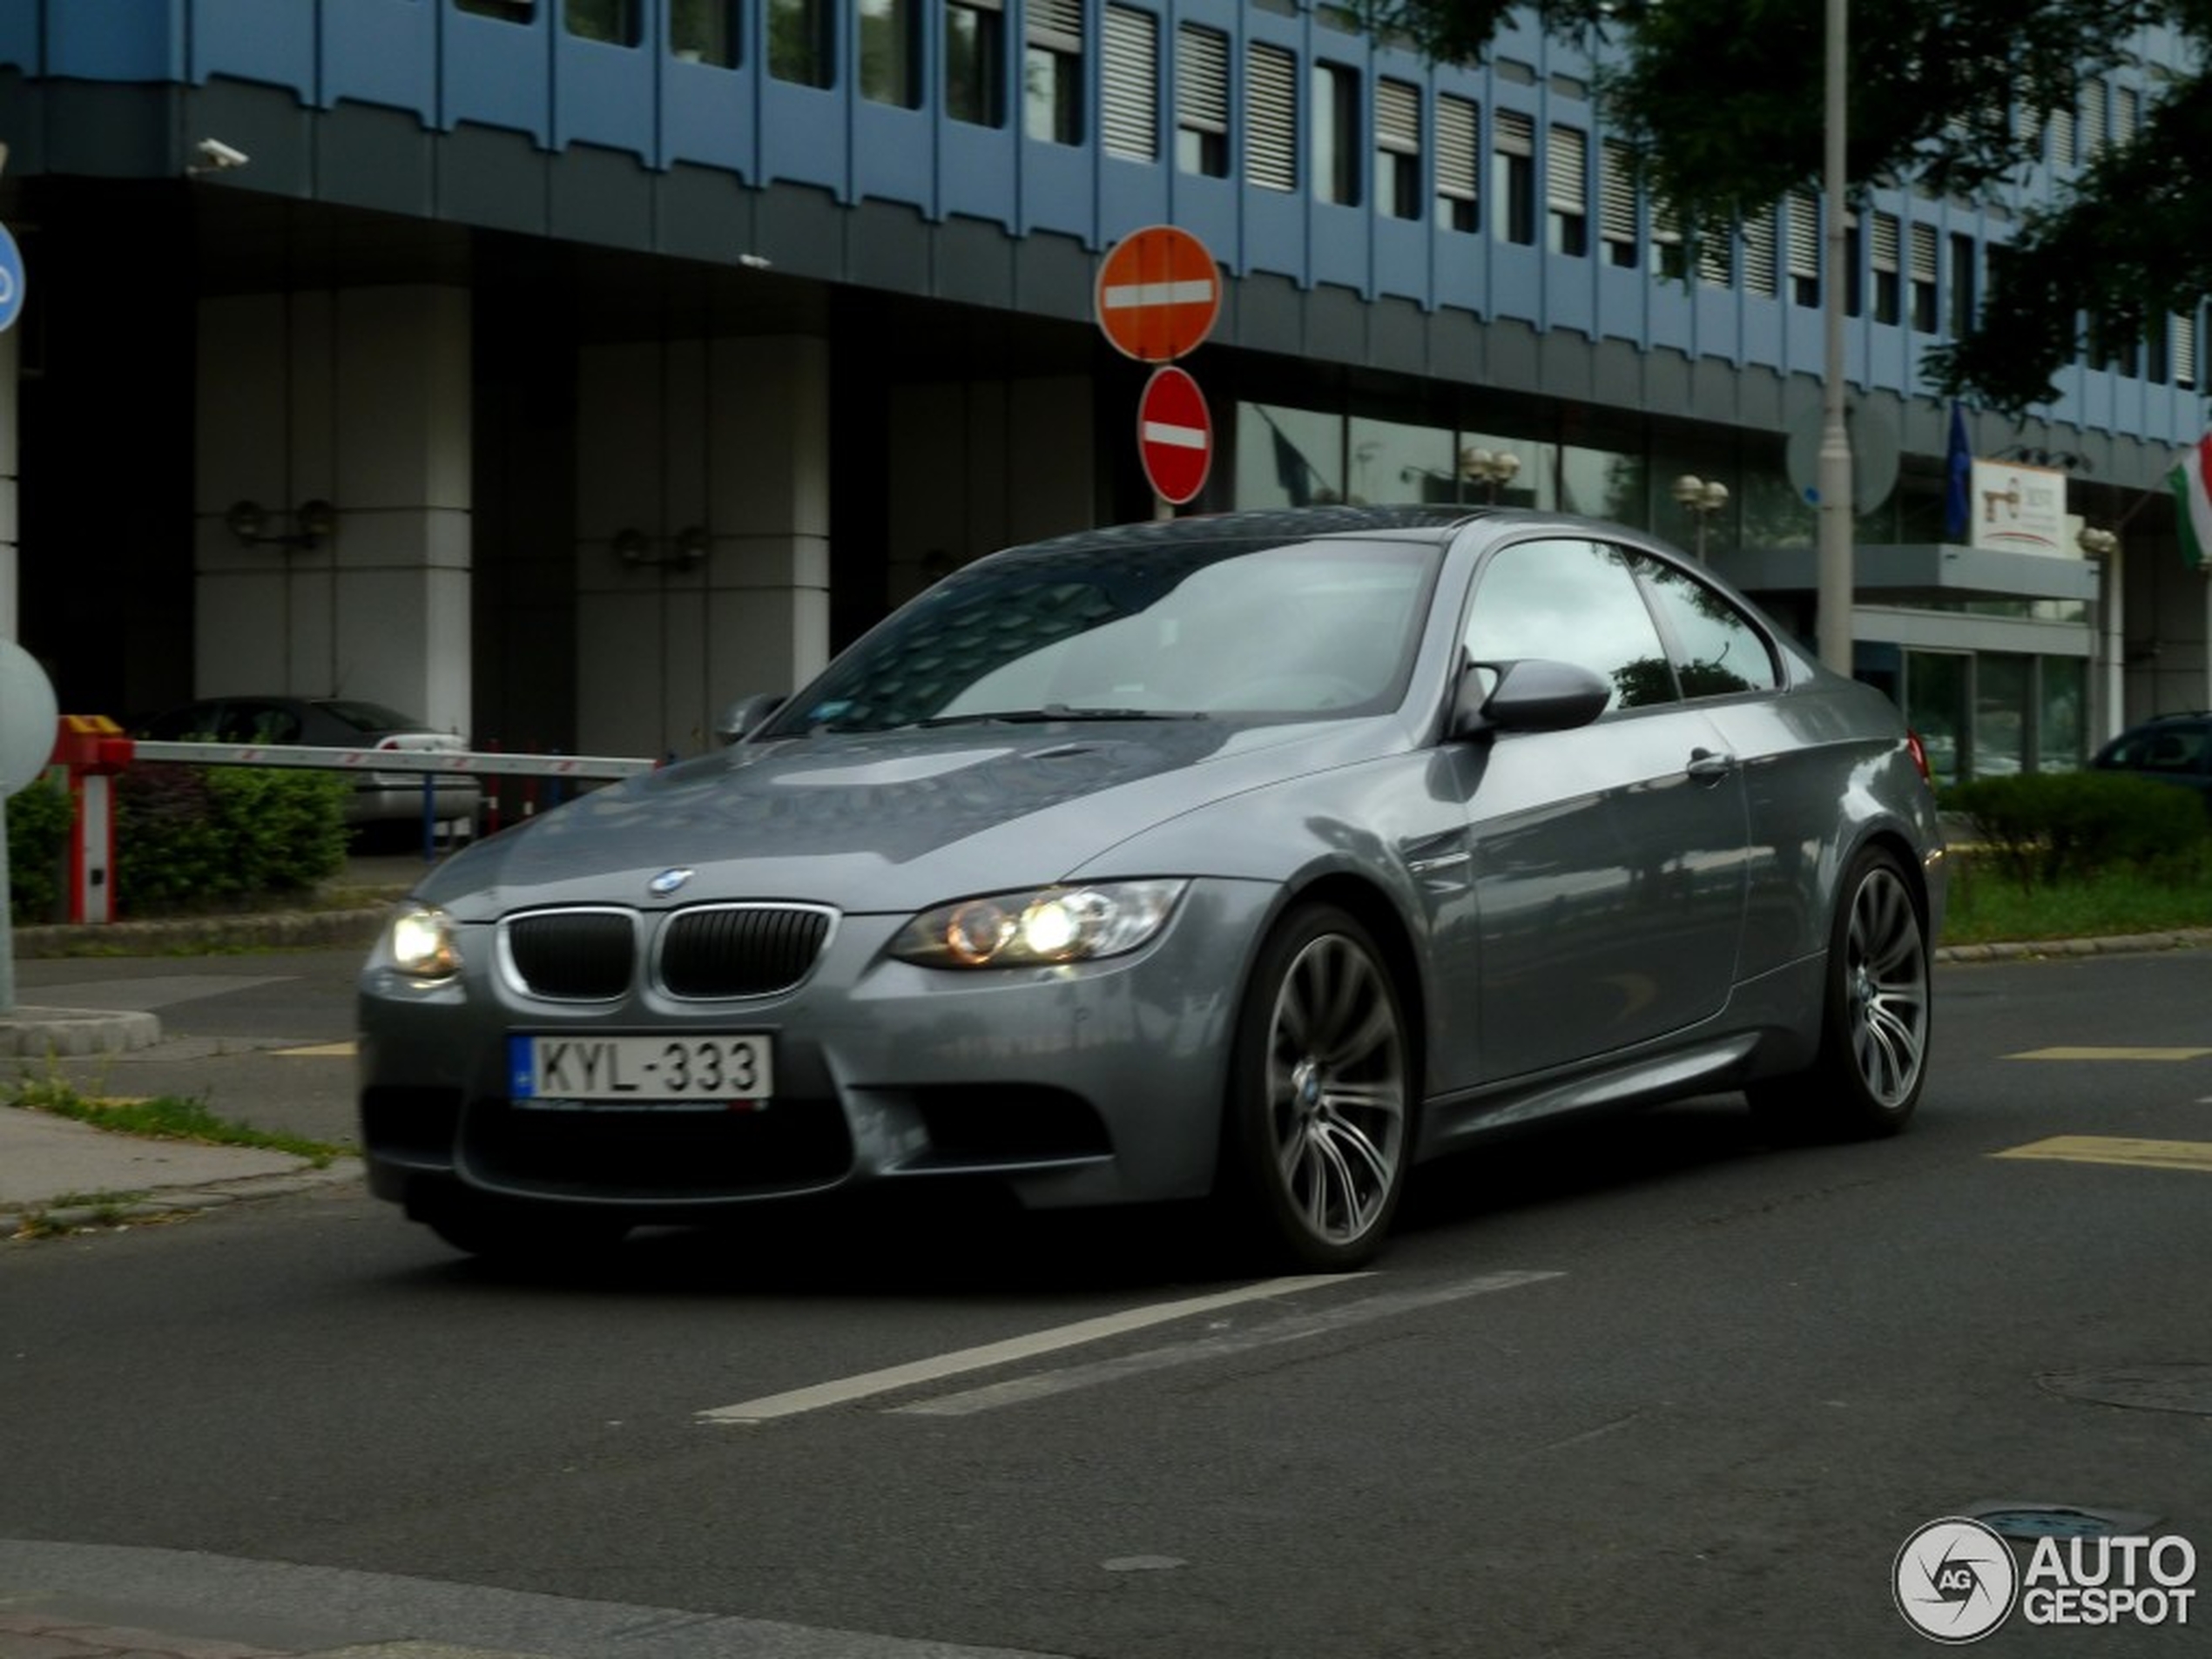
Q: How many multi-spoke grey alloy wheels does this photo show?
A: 2